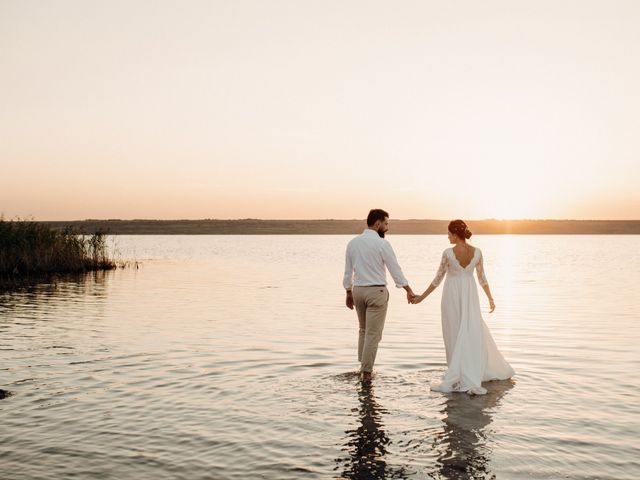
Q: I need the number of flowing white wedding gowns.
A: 1